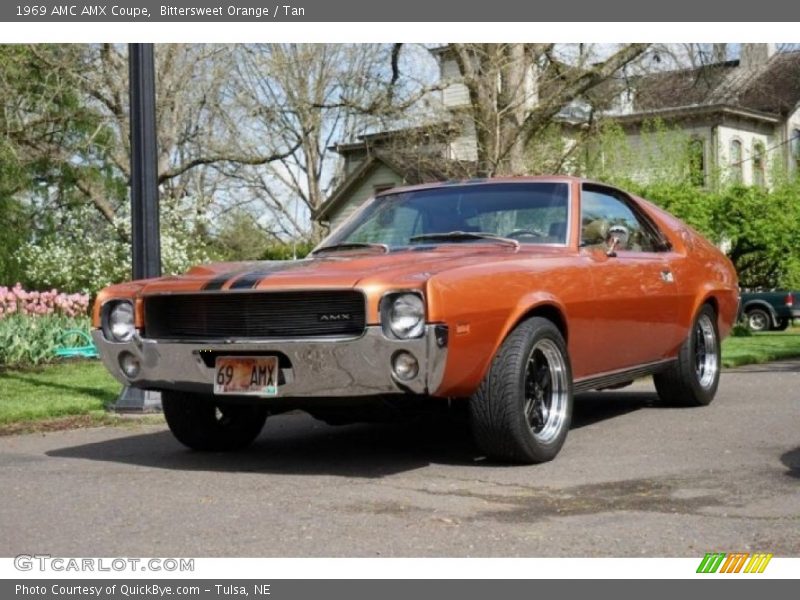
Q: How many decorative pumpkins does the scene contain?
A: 0